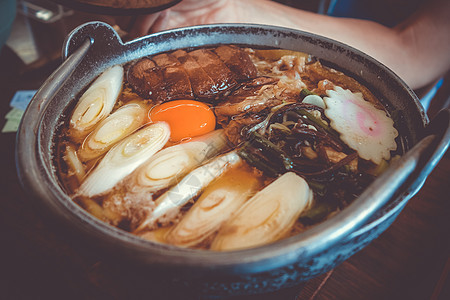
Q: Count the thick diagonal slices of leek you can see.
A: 7